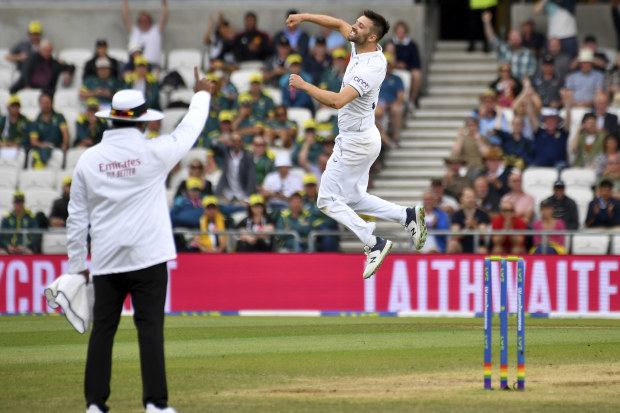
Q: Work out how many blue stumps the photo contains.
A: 3